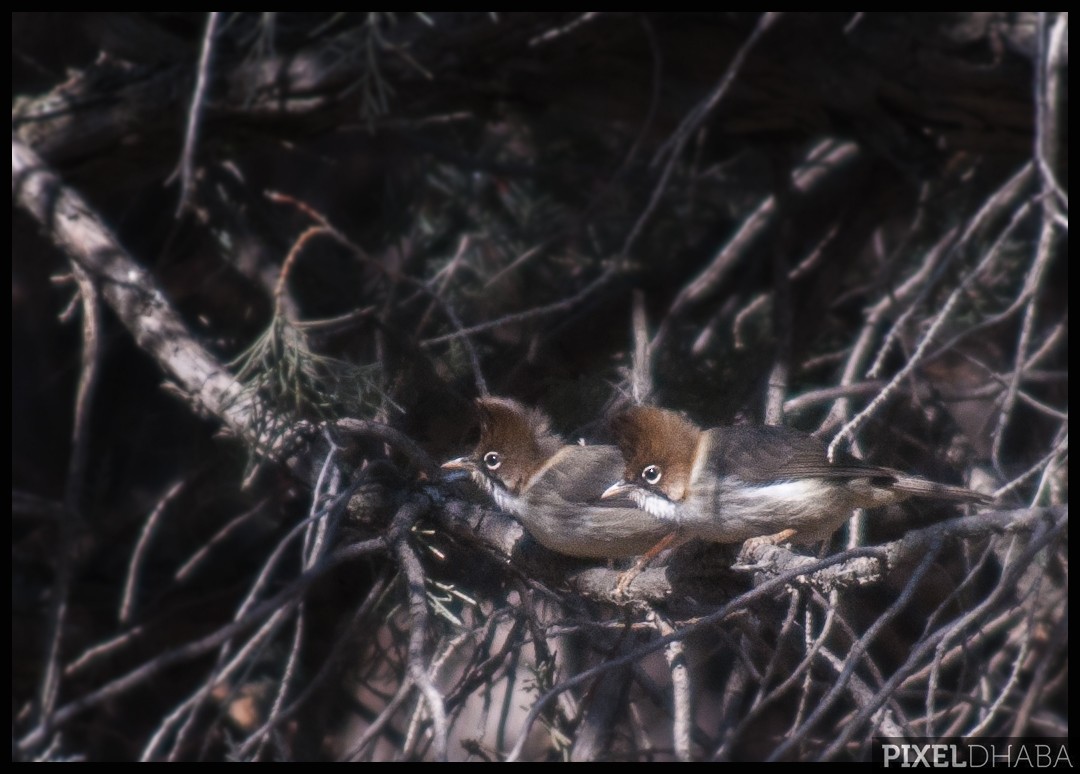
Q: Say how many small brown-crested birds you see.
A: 2